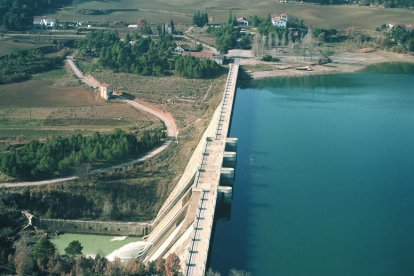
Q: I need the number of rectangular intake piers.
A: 4